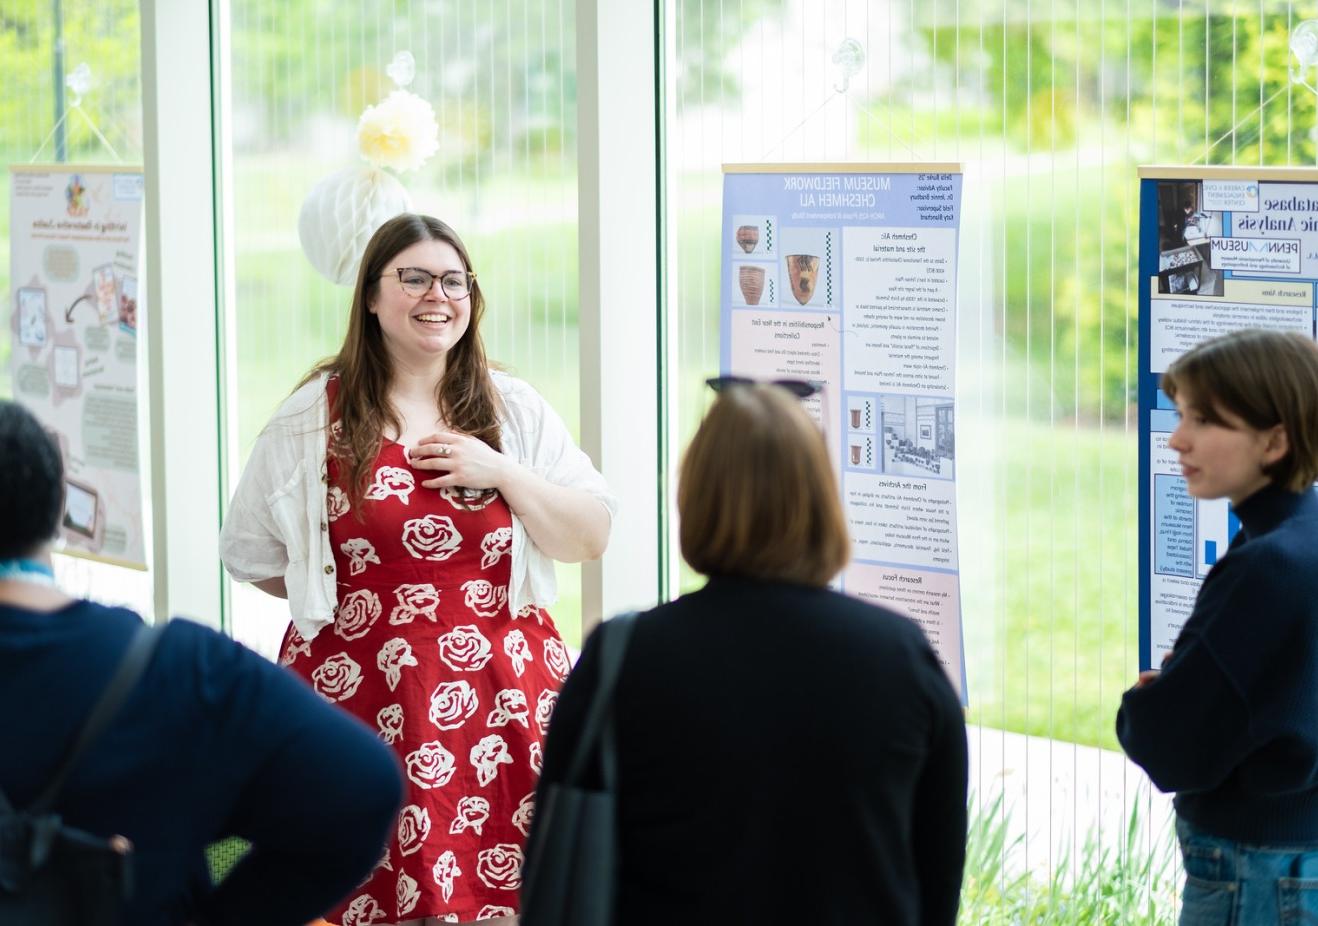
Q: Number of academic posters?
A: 3